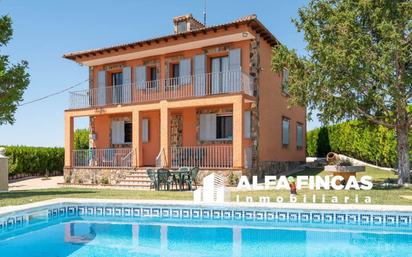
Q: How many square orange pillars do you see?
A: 4